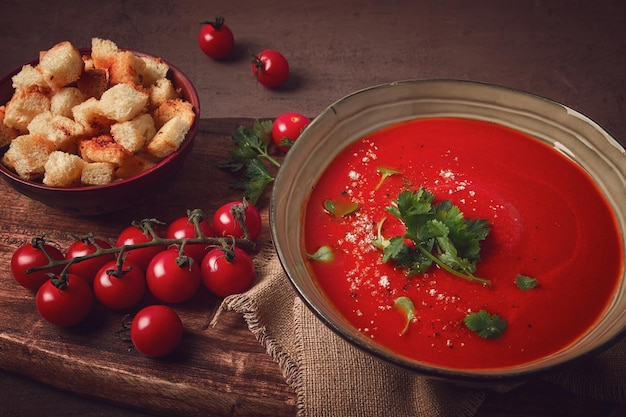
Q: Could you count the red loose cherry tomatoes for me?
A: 4